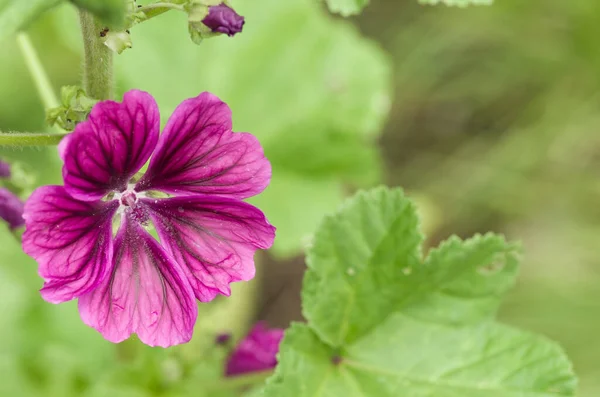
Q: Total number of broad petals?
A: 5